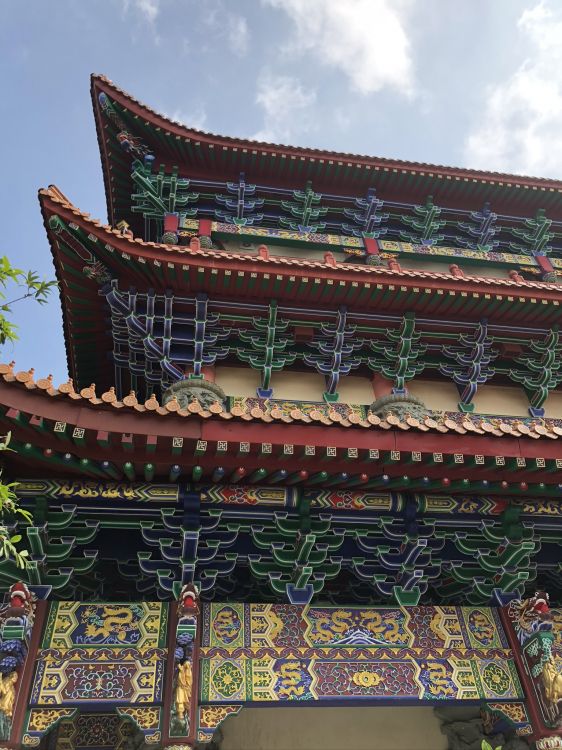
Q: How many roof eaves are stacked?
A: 3